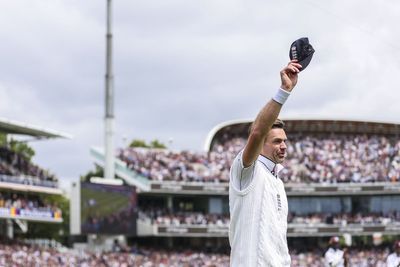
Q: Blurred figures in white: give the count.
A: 2